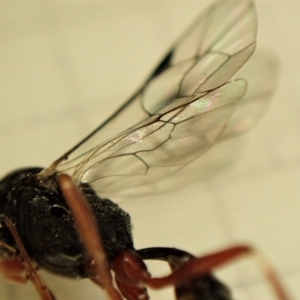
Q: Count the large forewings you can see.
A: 2